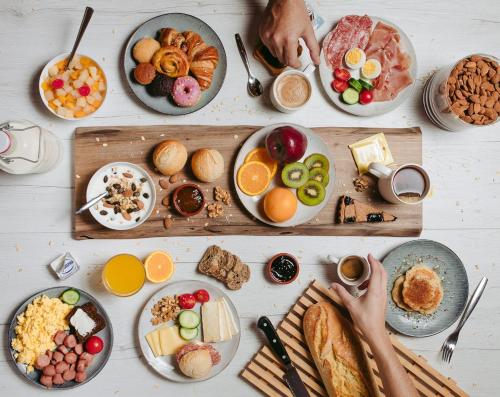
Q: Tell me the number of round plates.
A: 6